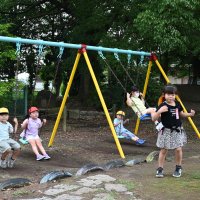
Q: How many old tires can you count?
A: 6